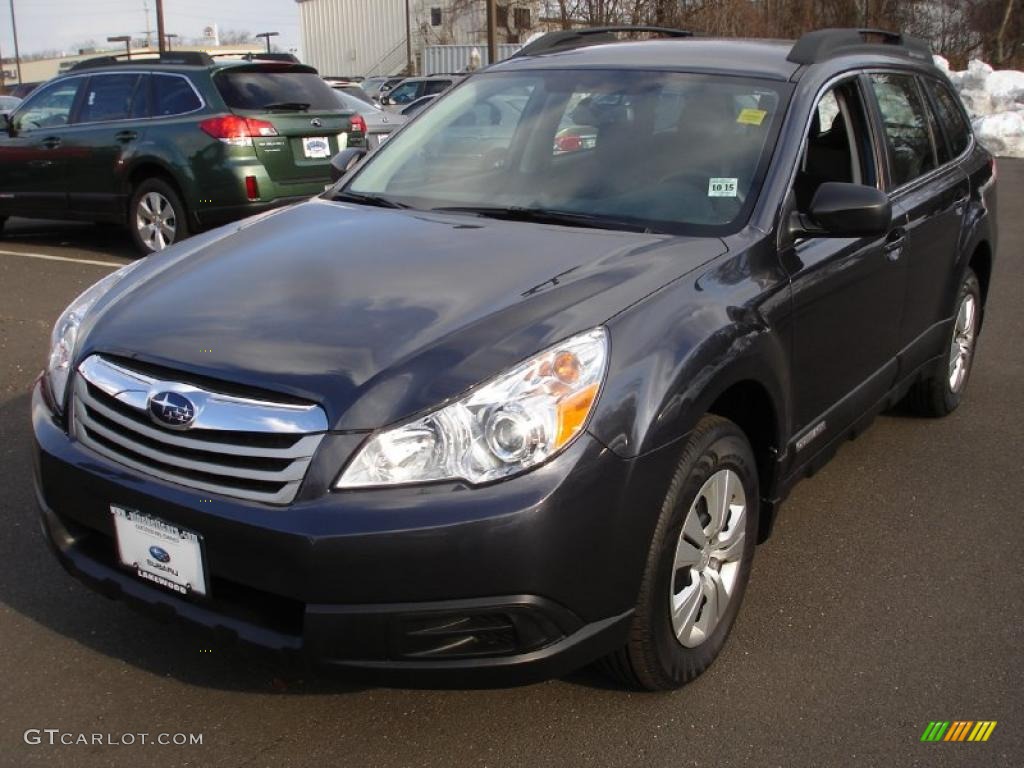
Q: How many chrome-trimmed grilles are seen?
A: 1